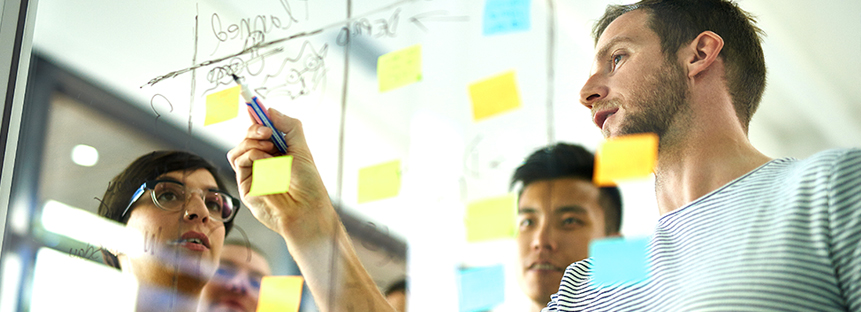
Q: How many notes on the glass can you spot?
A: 11